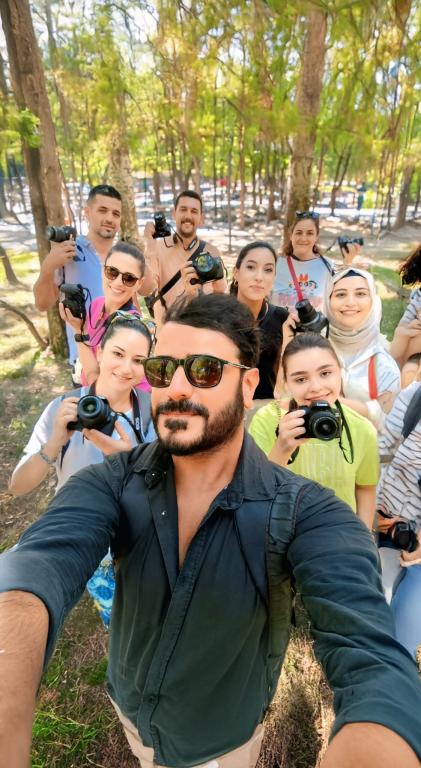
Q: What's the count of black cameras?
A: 9